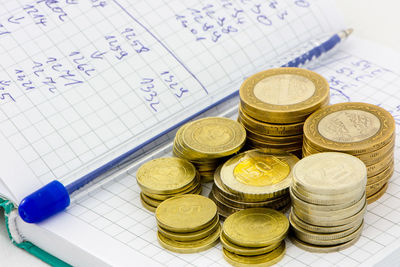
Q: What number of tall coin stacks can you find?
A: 3